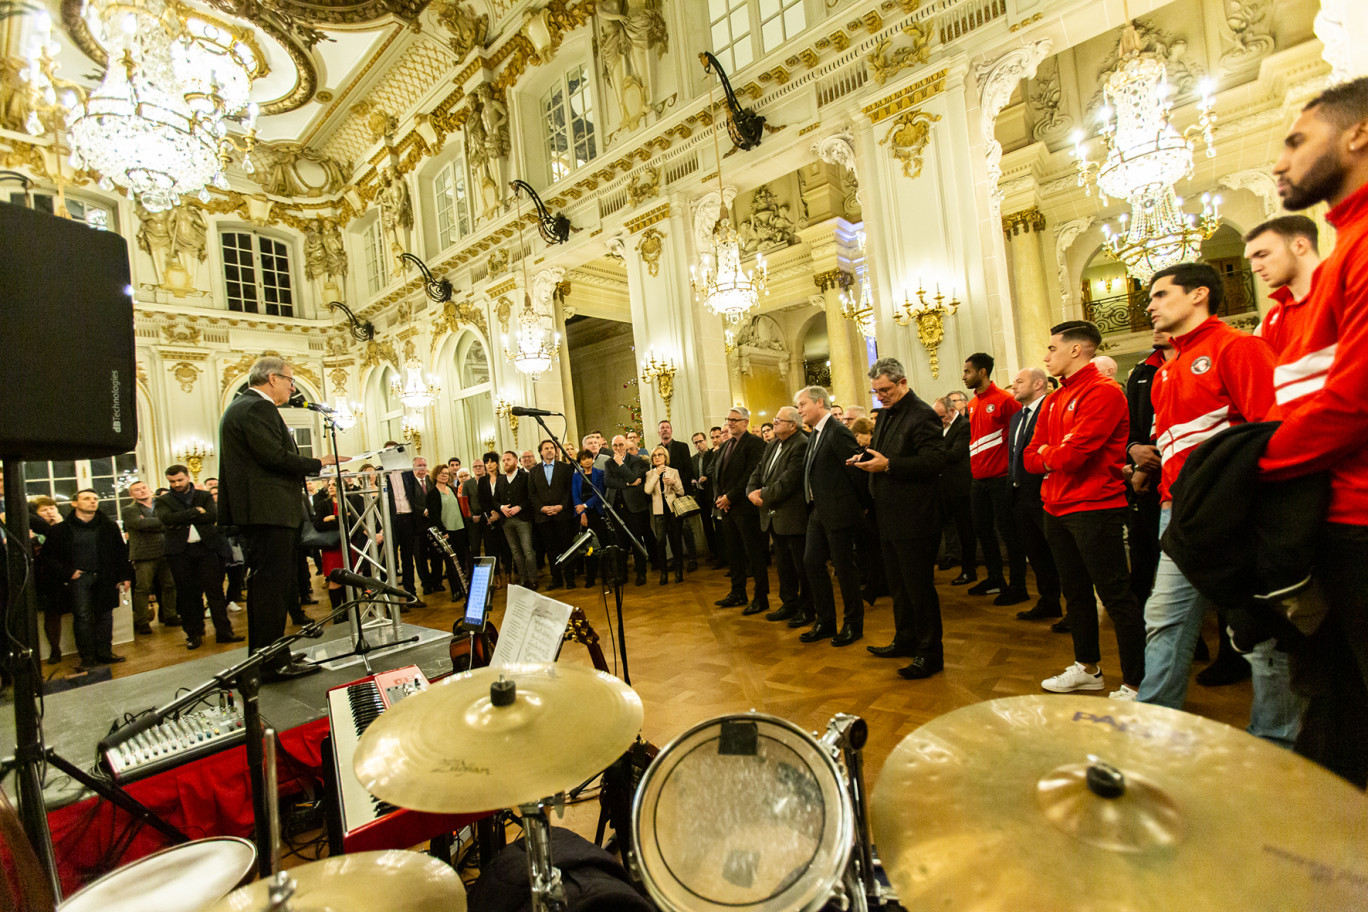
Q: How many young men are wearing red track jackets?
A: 5